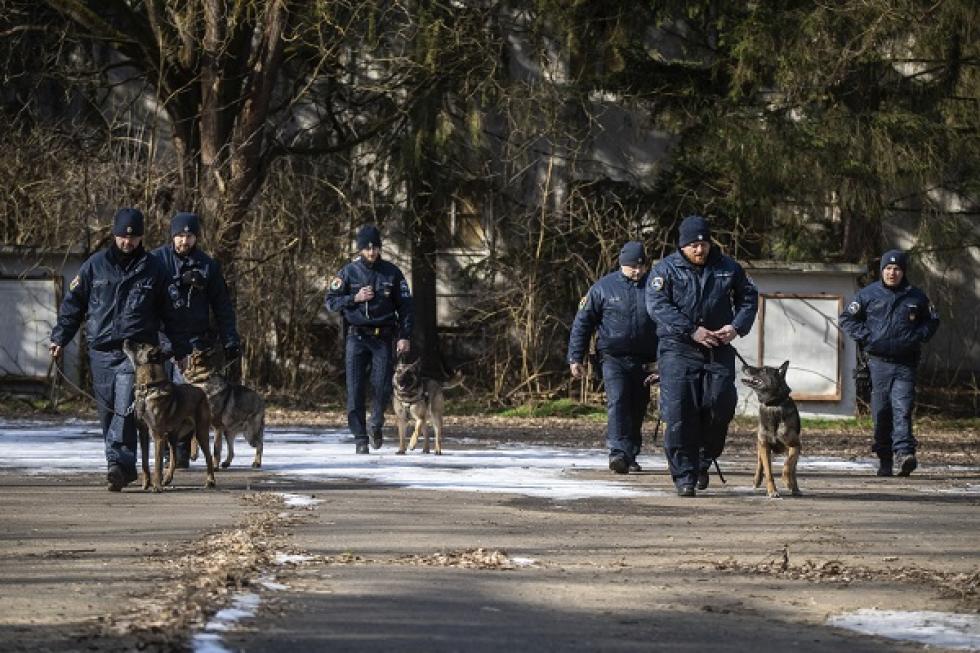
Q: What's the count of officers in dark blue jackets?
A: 6